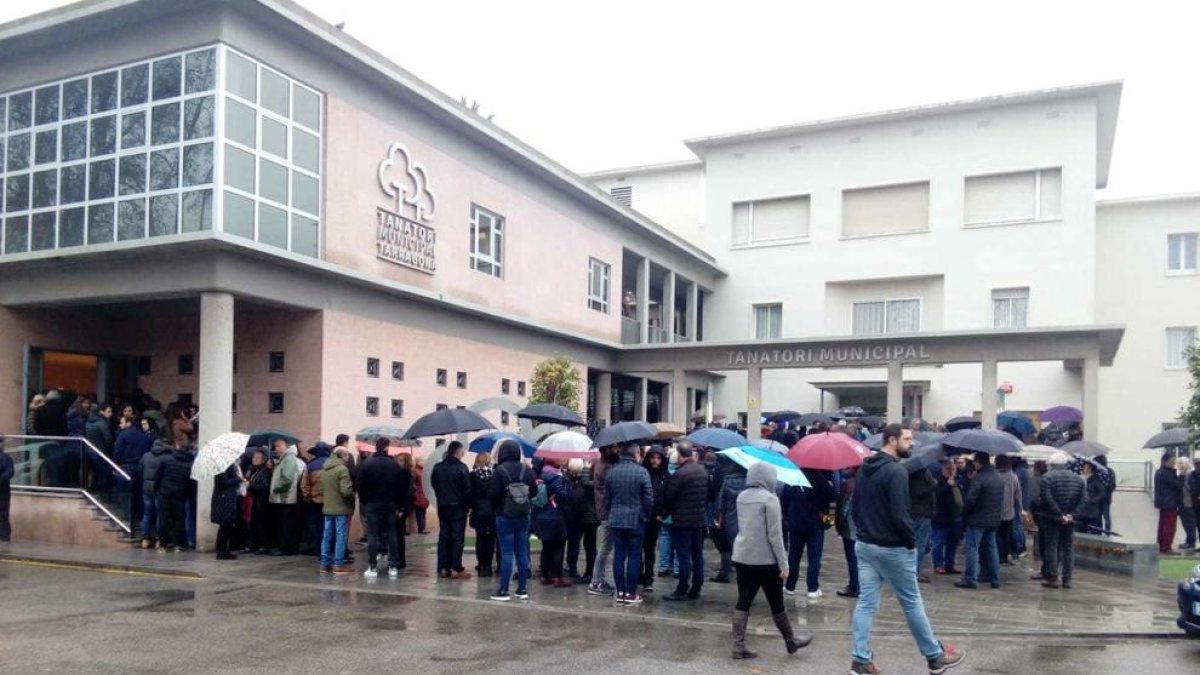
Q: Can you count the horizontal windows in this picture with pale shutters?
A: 3